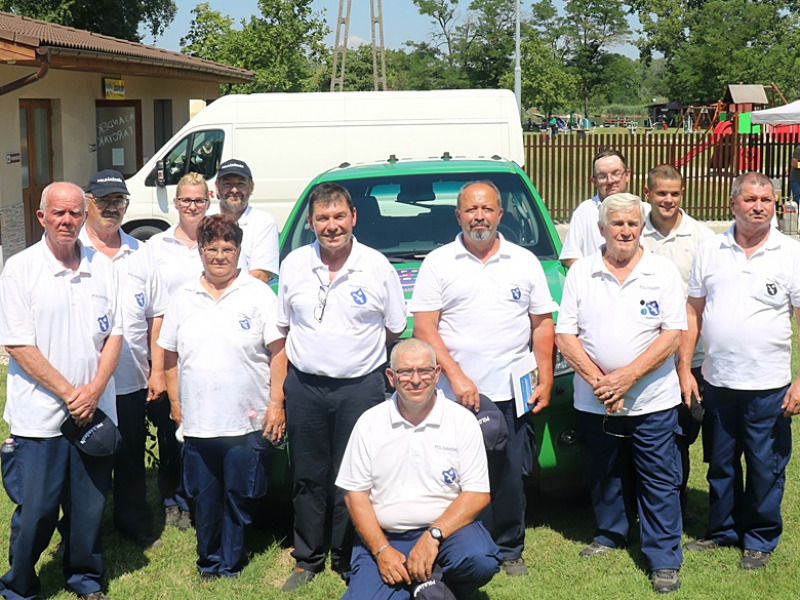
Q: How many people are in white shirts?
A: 12